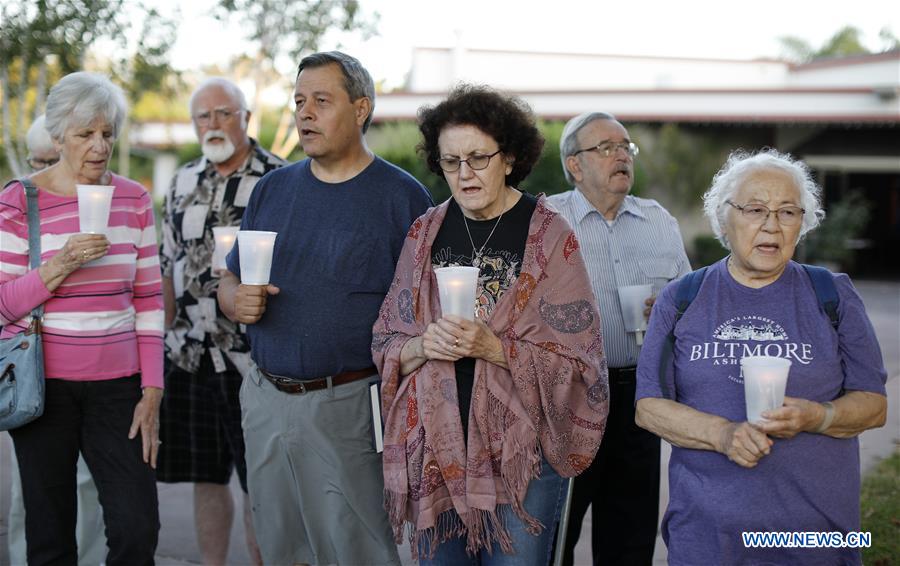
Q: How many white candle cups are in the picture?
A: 6